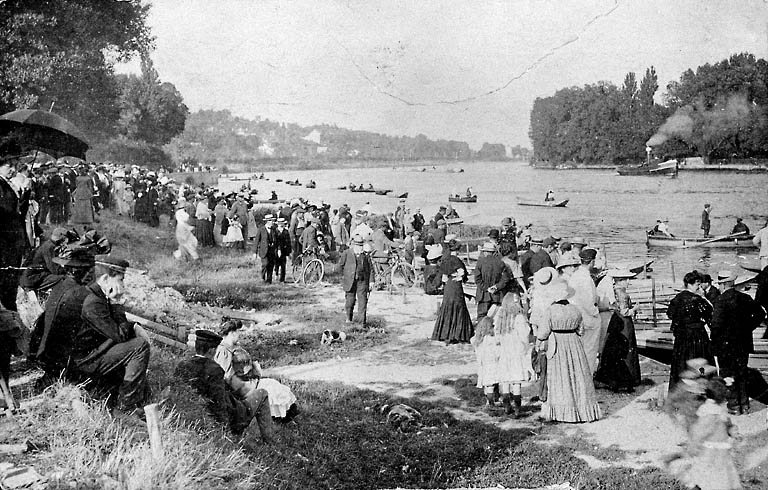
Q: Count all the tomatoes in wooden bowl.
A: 0